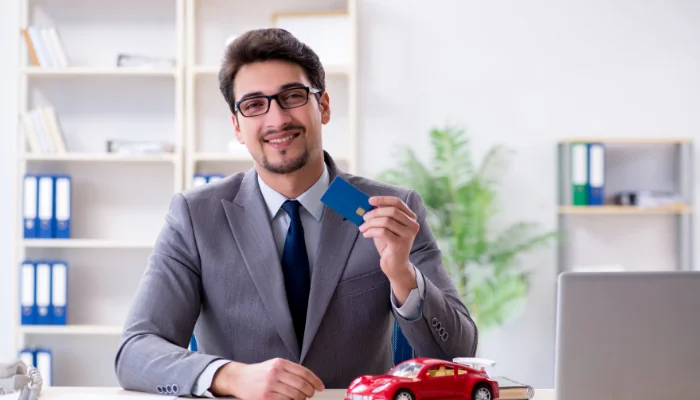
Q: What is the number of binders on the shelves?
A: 12